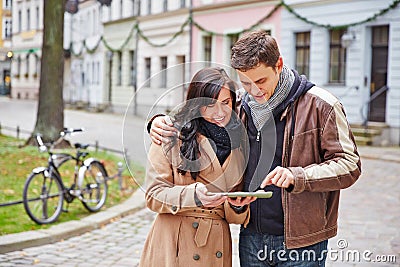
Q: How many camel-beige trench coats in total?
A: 1